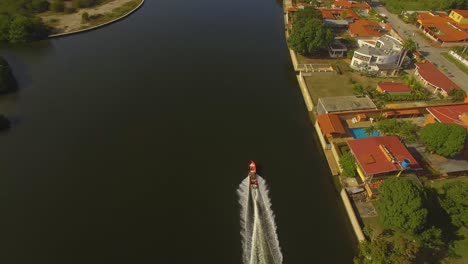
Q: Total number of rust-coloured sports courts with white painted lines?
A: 0